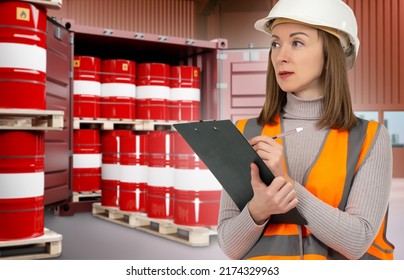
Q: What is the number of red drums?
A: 11